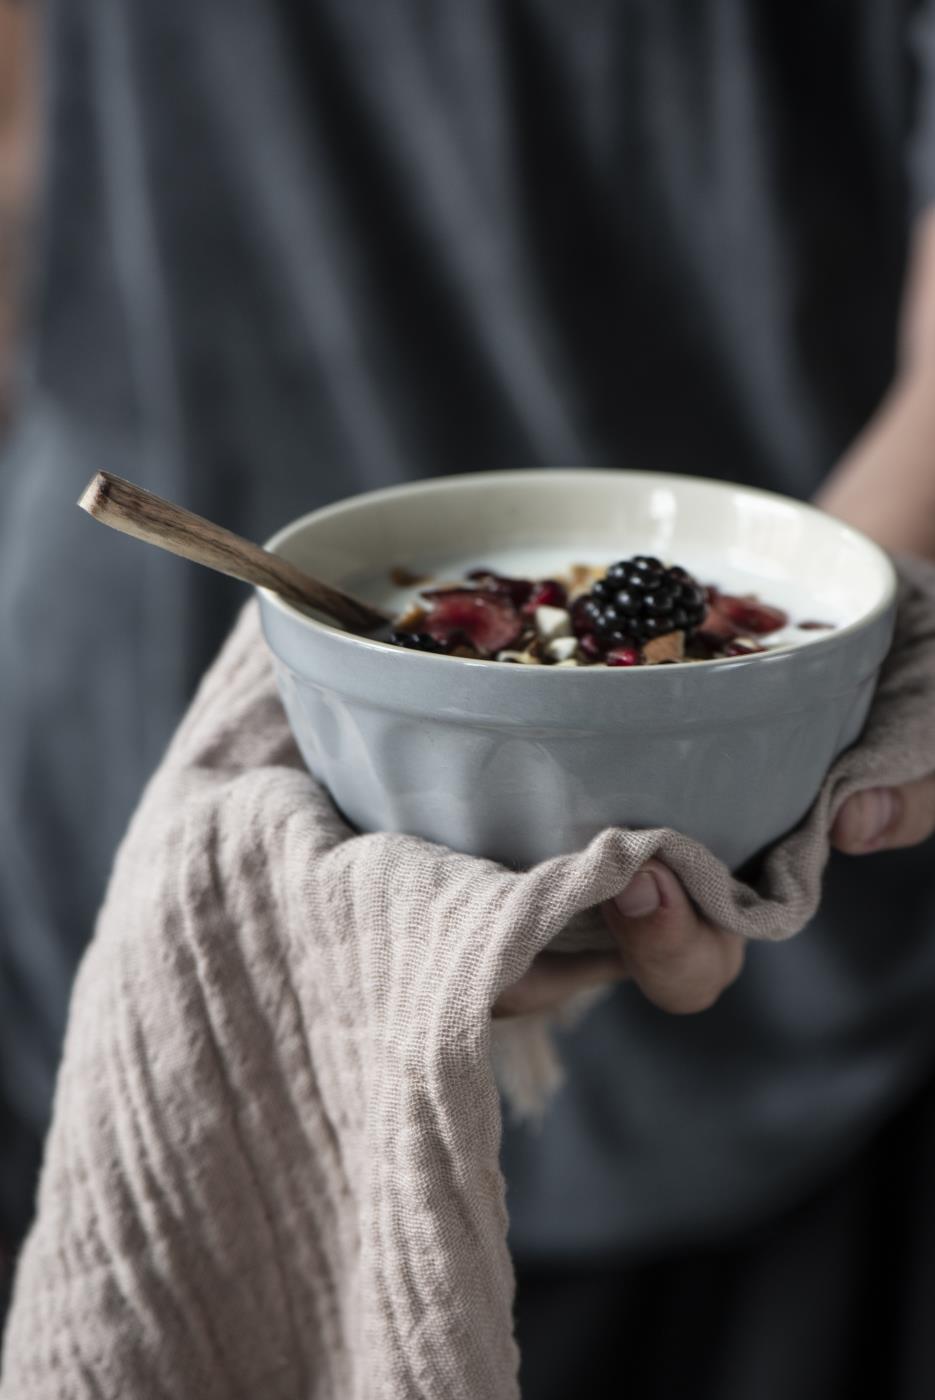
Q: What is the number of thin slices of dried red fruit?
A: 2